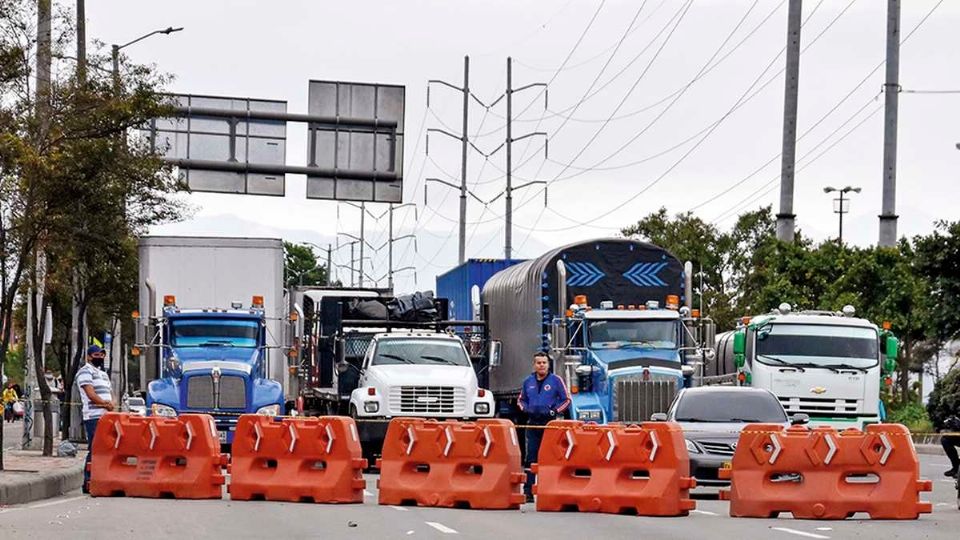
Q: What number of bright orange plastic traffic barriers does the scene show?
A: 5